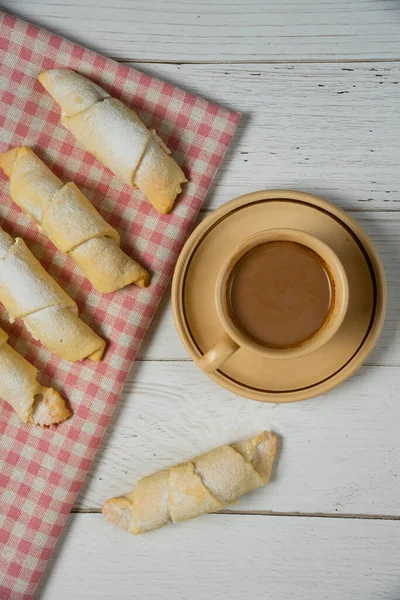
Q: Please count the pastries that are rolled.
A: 5